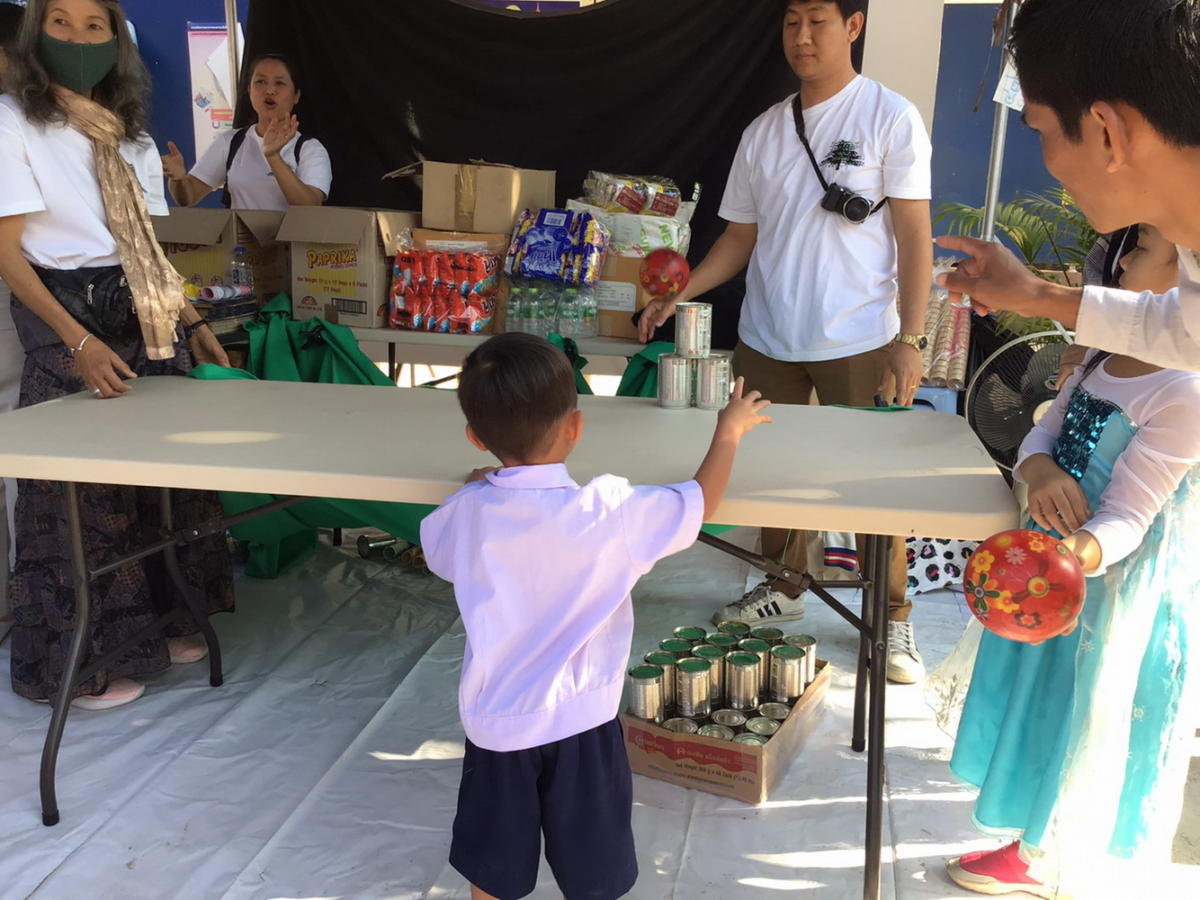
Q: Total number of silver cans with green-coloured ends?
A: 13